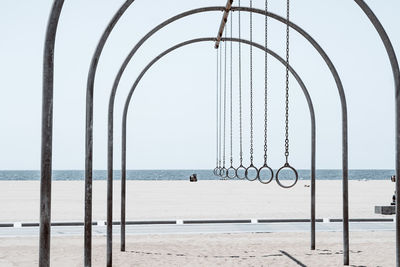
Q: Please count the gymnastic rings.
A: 8